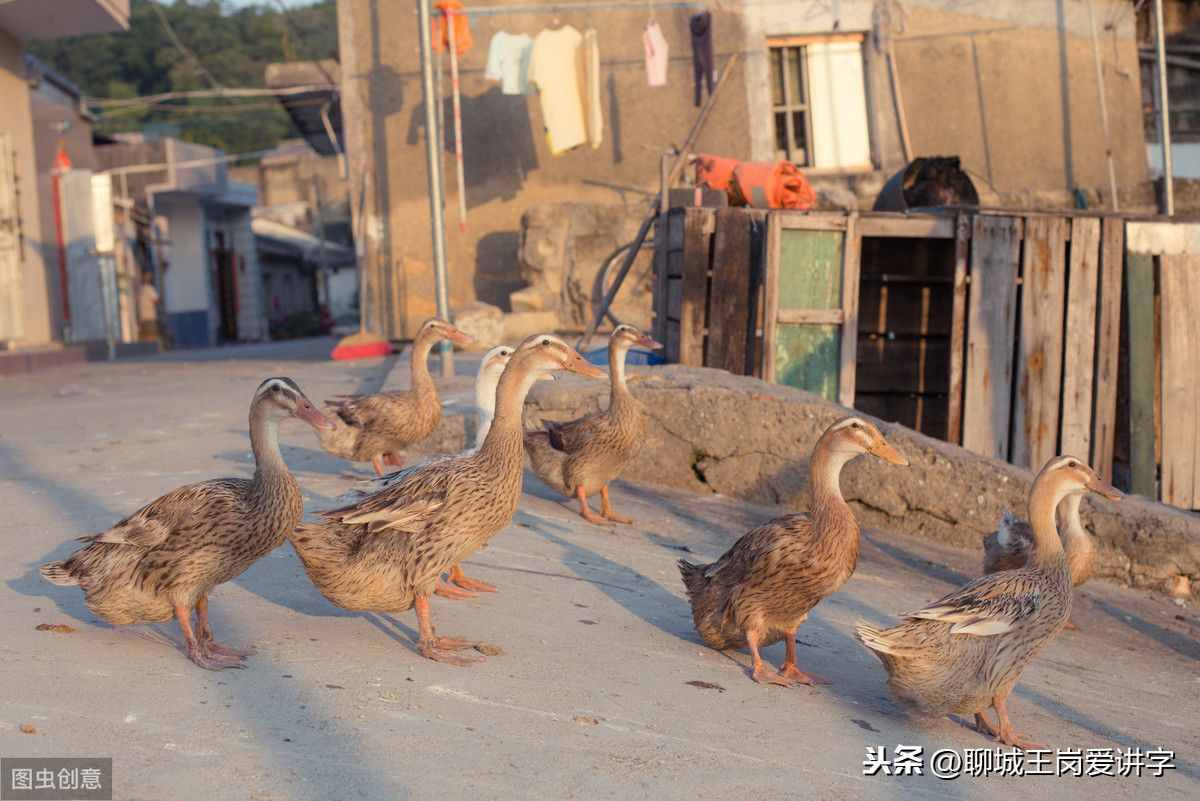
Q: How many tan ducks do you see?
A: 7